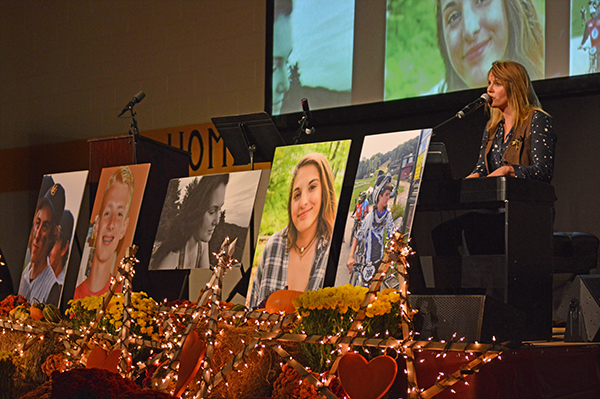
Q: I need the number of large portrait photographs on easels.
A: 5